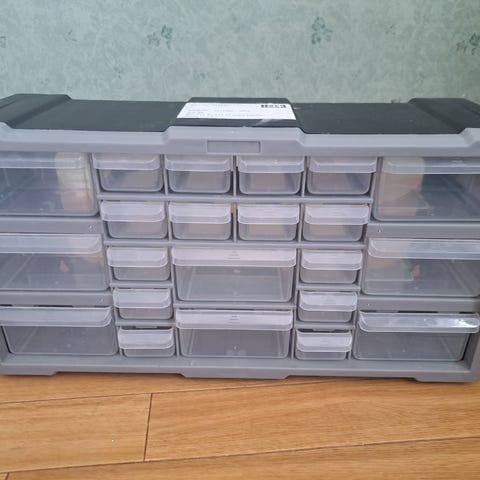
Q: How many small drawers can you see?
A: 14